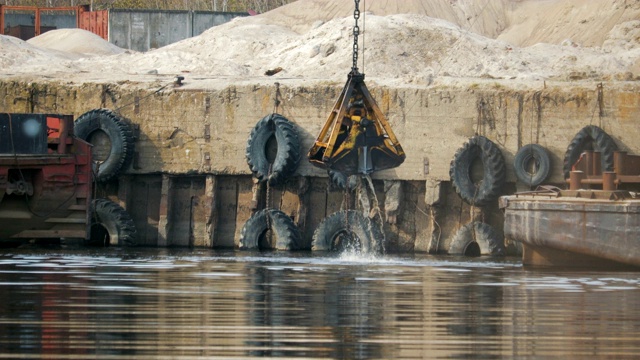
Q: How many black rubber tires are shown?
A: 10